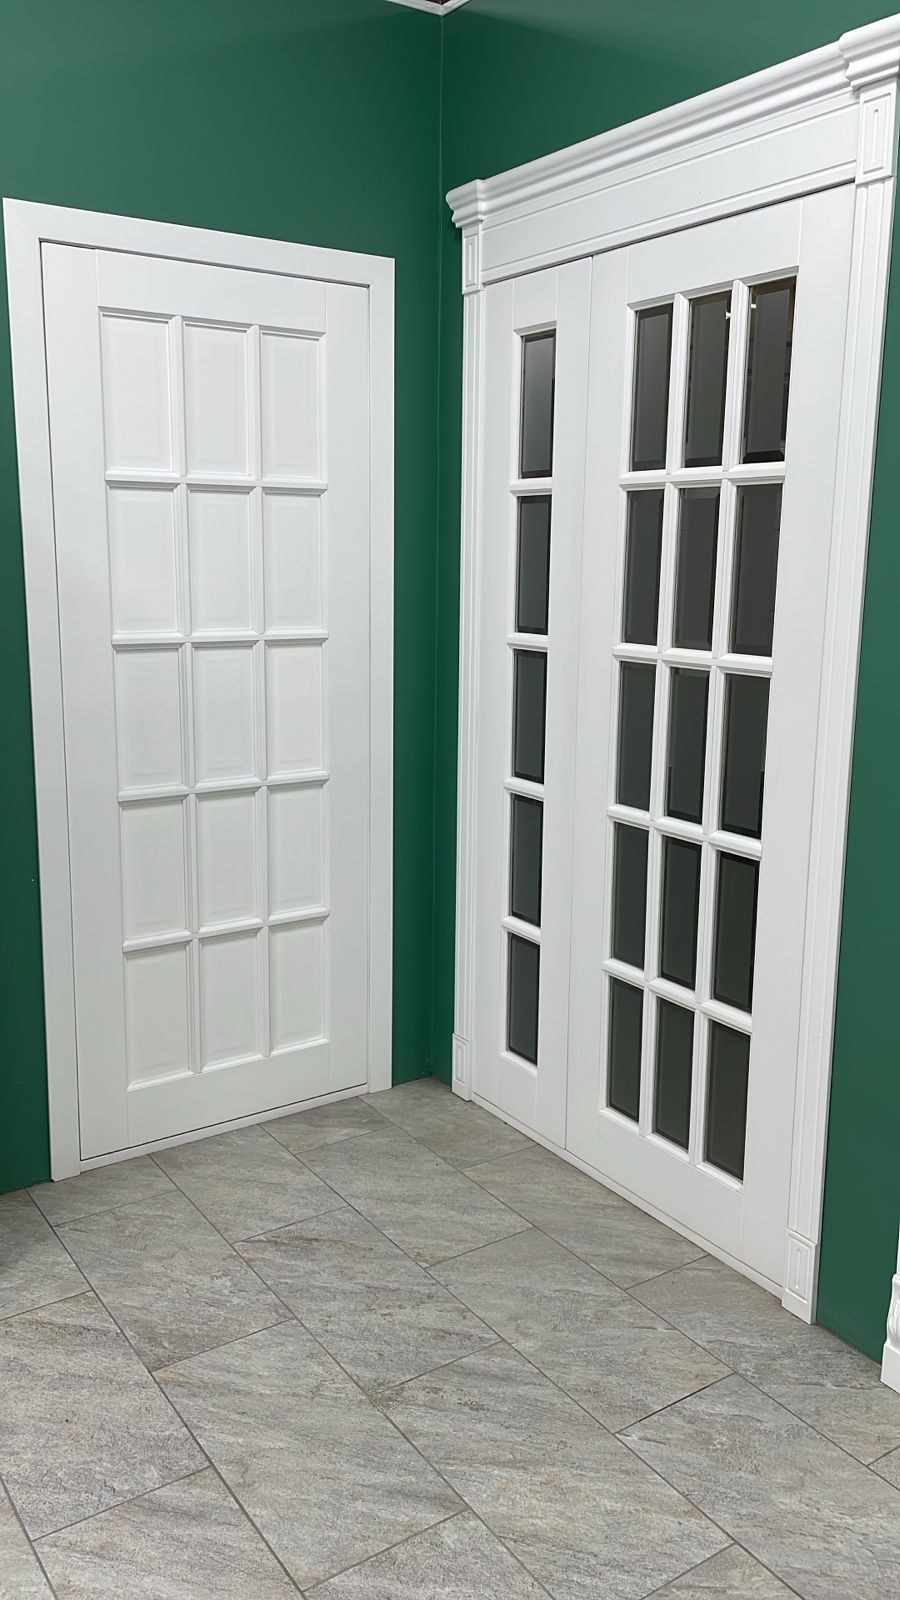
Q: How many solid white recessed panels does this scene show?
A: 15